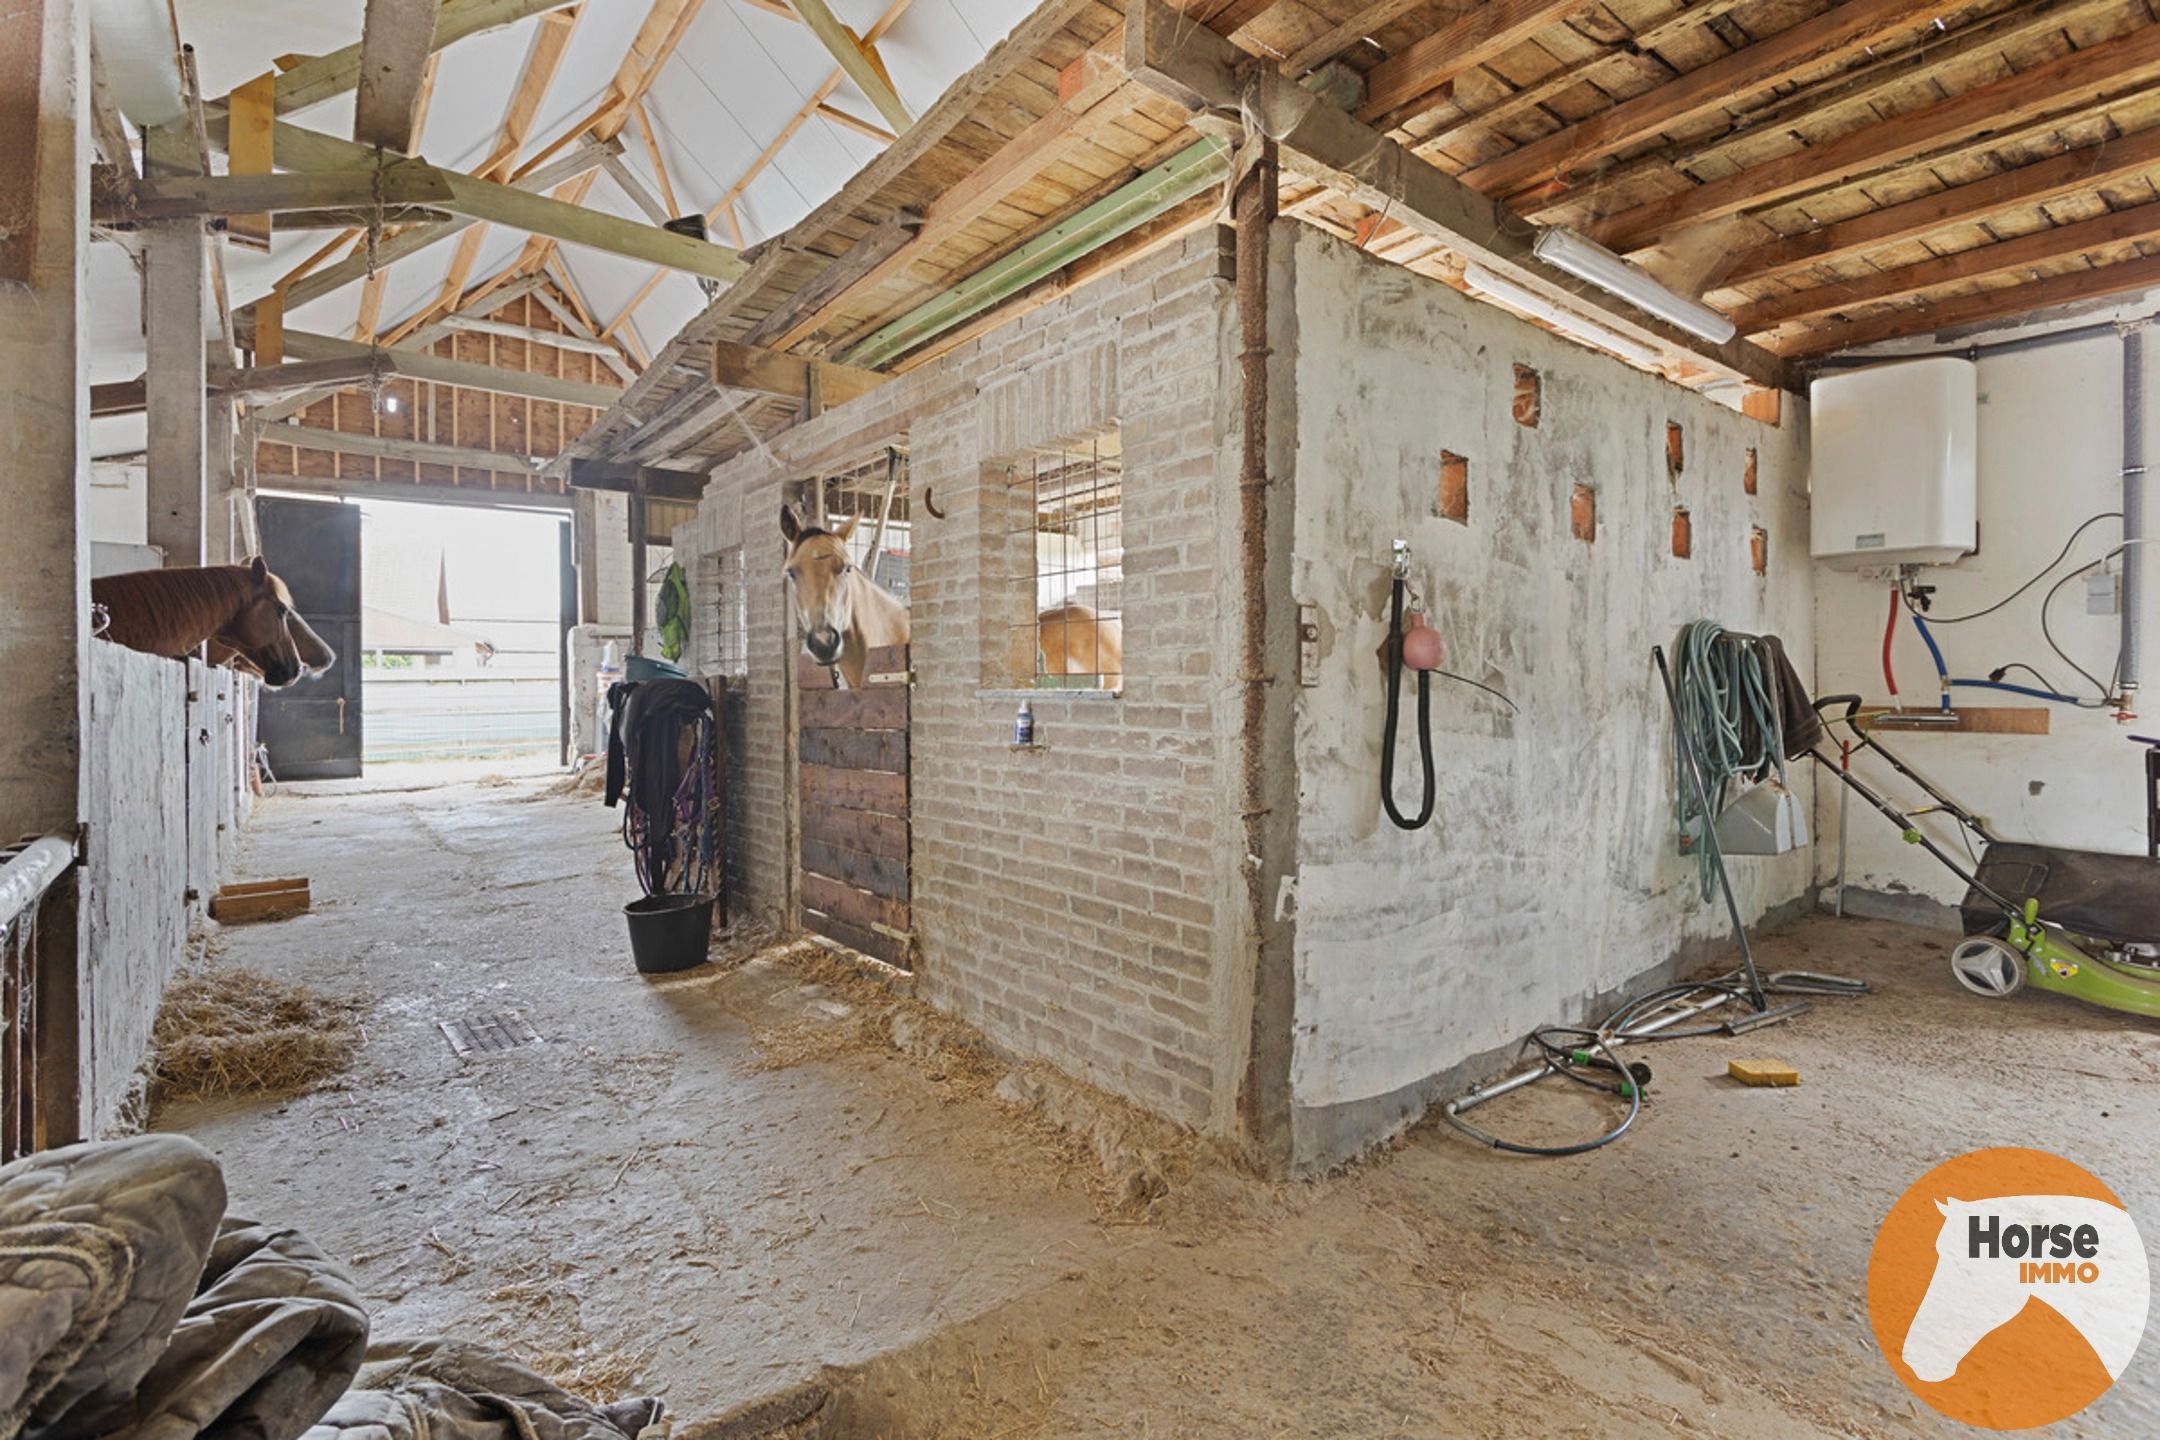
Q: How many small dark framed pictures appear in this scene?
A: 0